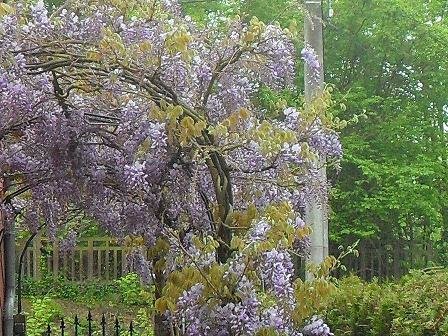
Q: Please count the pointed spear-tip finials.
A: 7